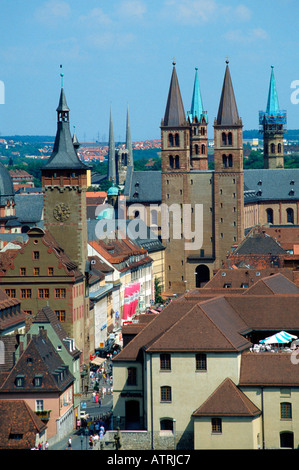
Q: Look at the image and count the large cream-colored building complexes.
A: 1